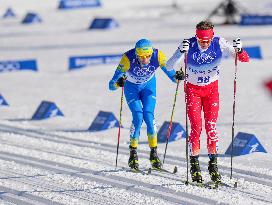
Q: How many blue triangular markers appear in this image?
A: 8